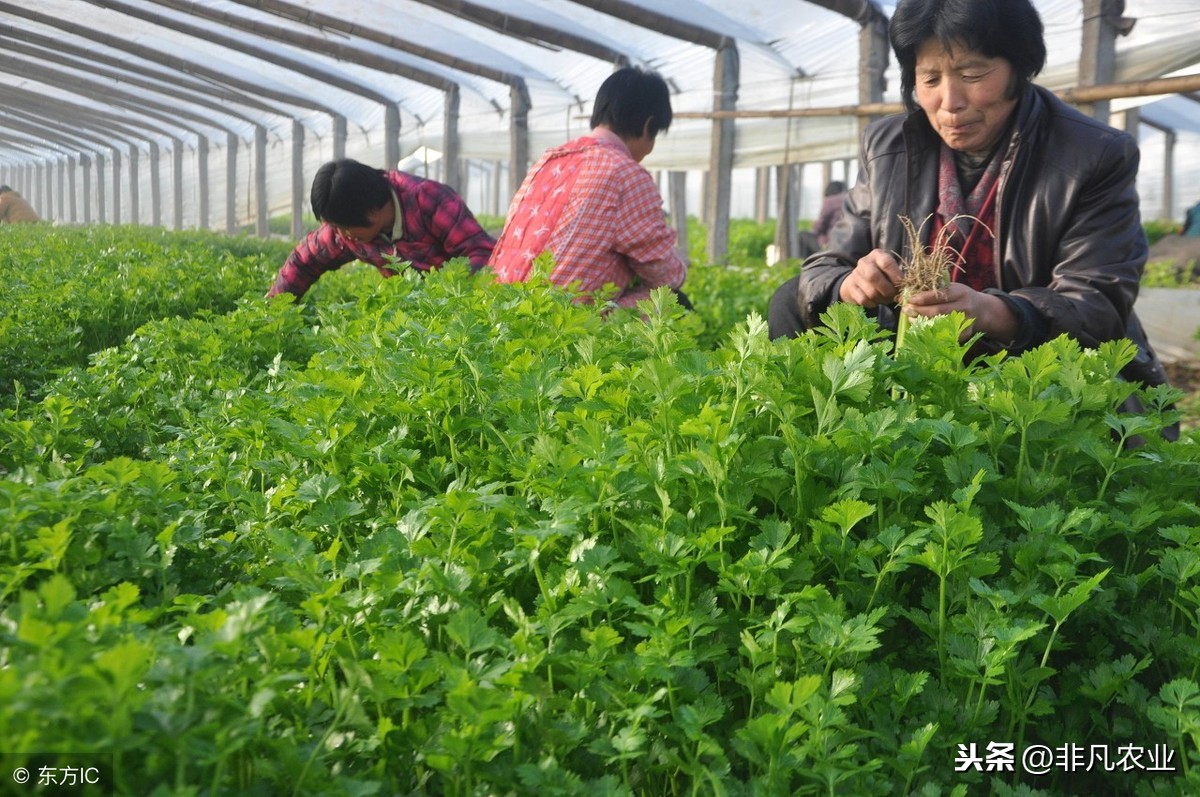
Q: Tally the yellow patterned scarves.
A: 0